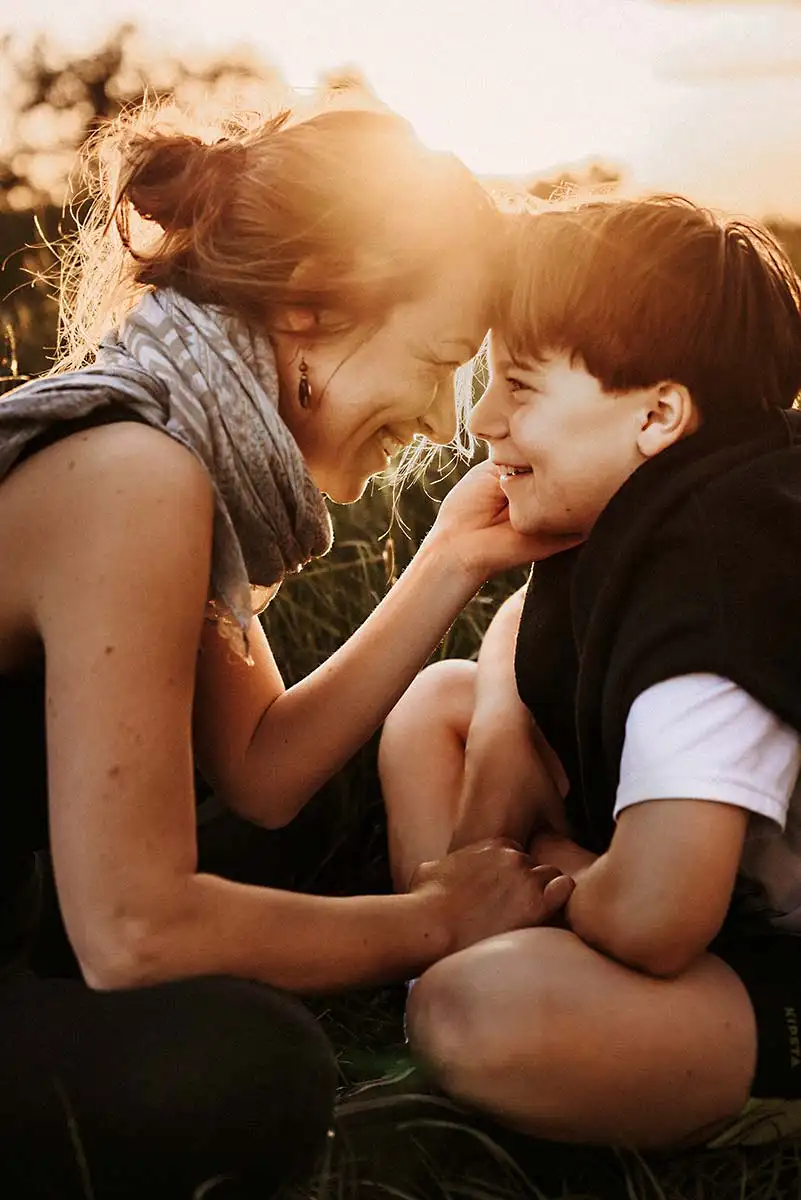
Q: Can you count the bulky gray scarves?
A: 1